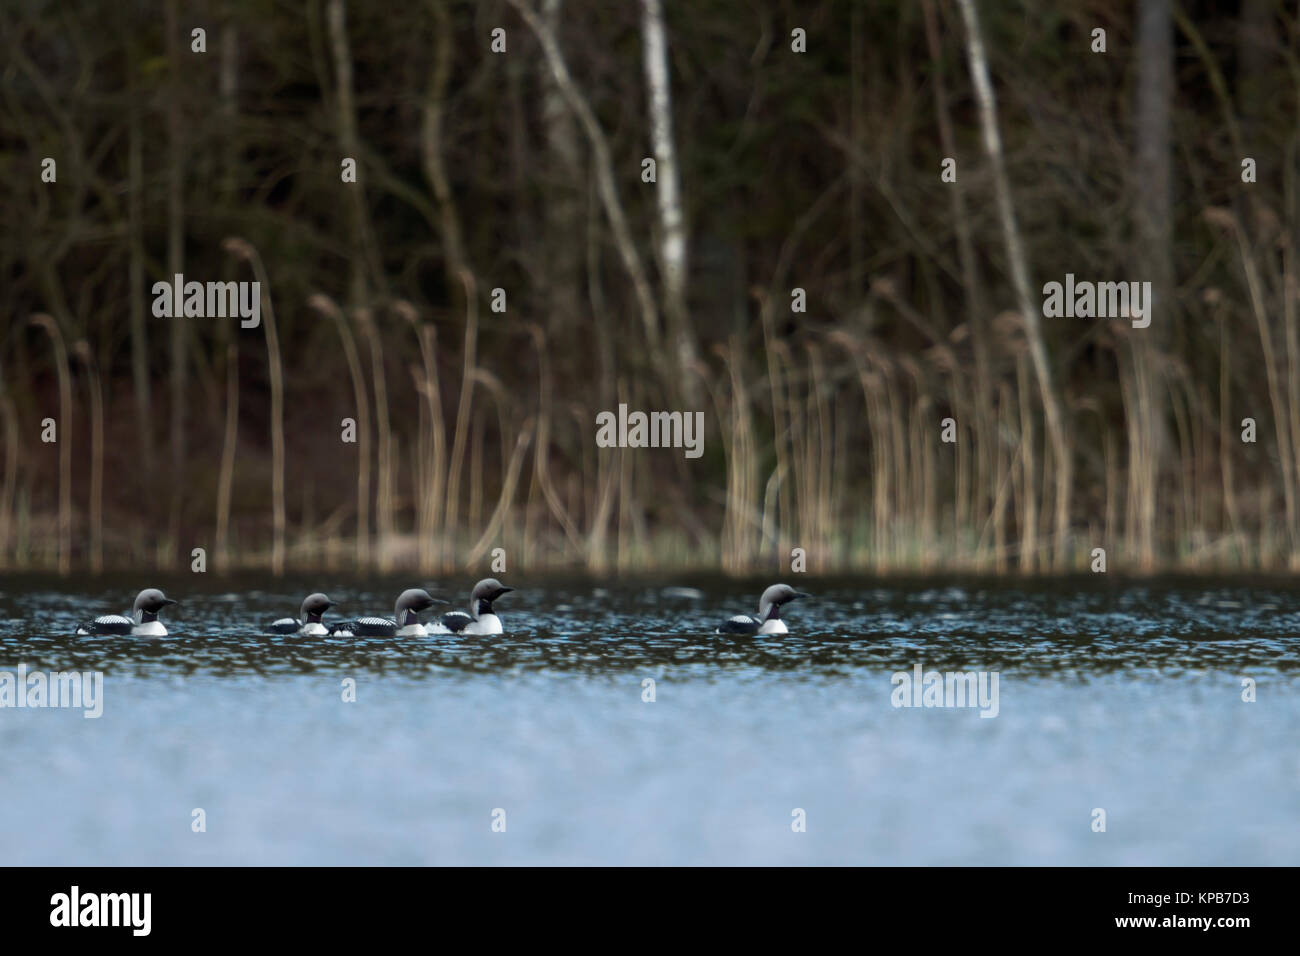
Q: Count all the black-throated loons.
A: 5